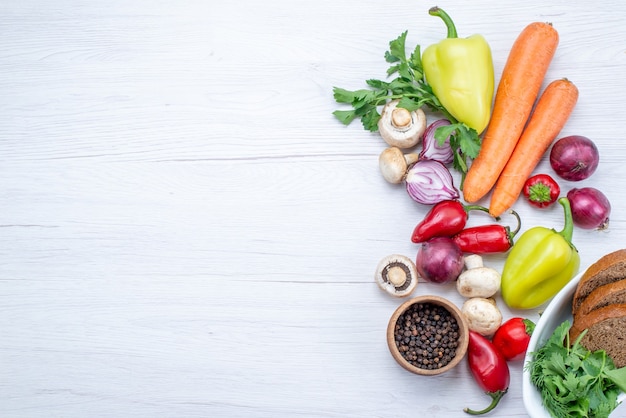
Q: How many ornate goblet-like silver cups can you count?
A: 0